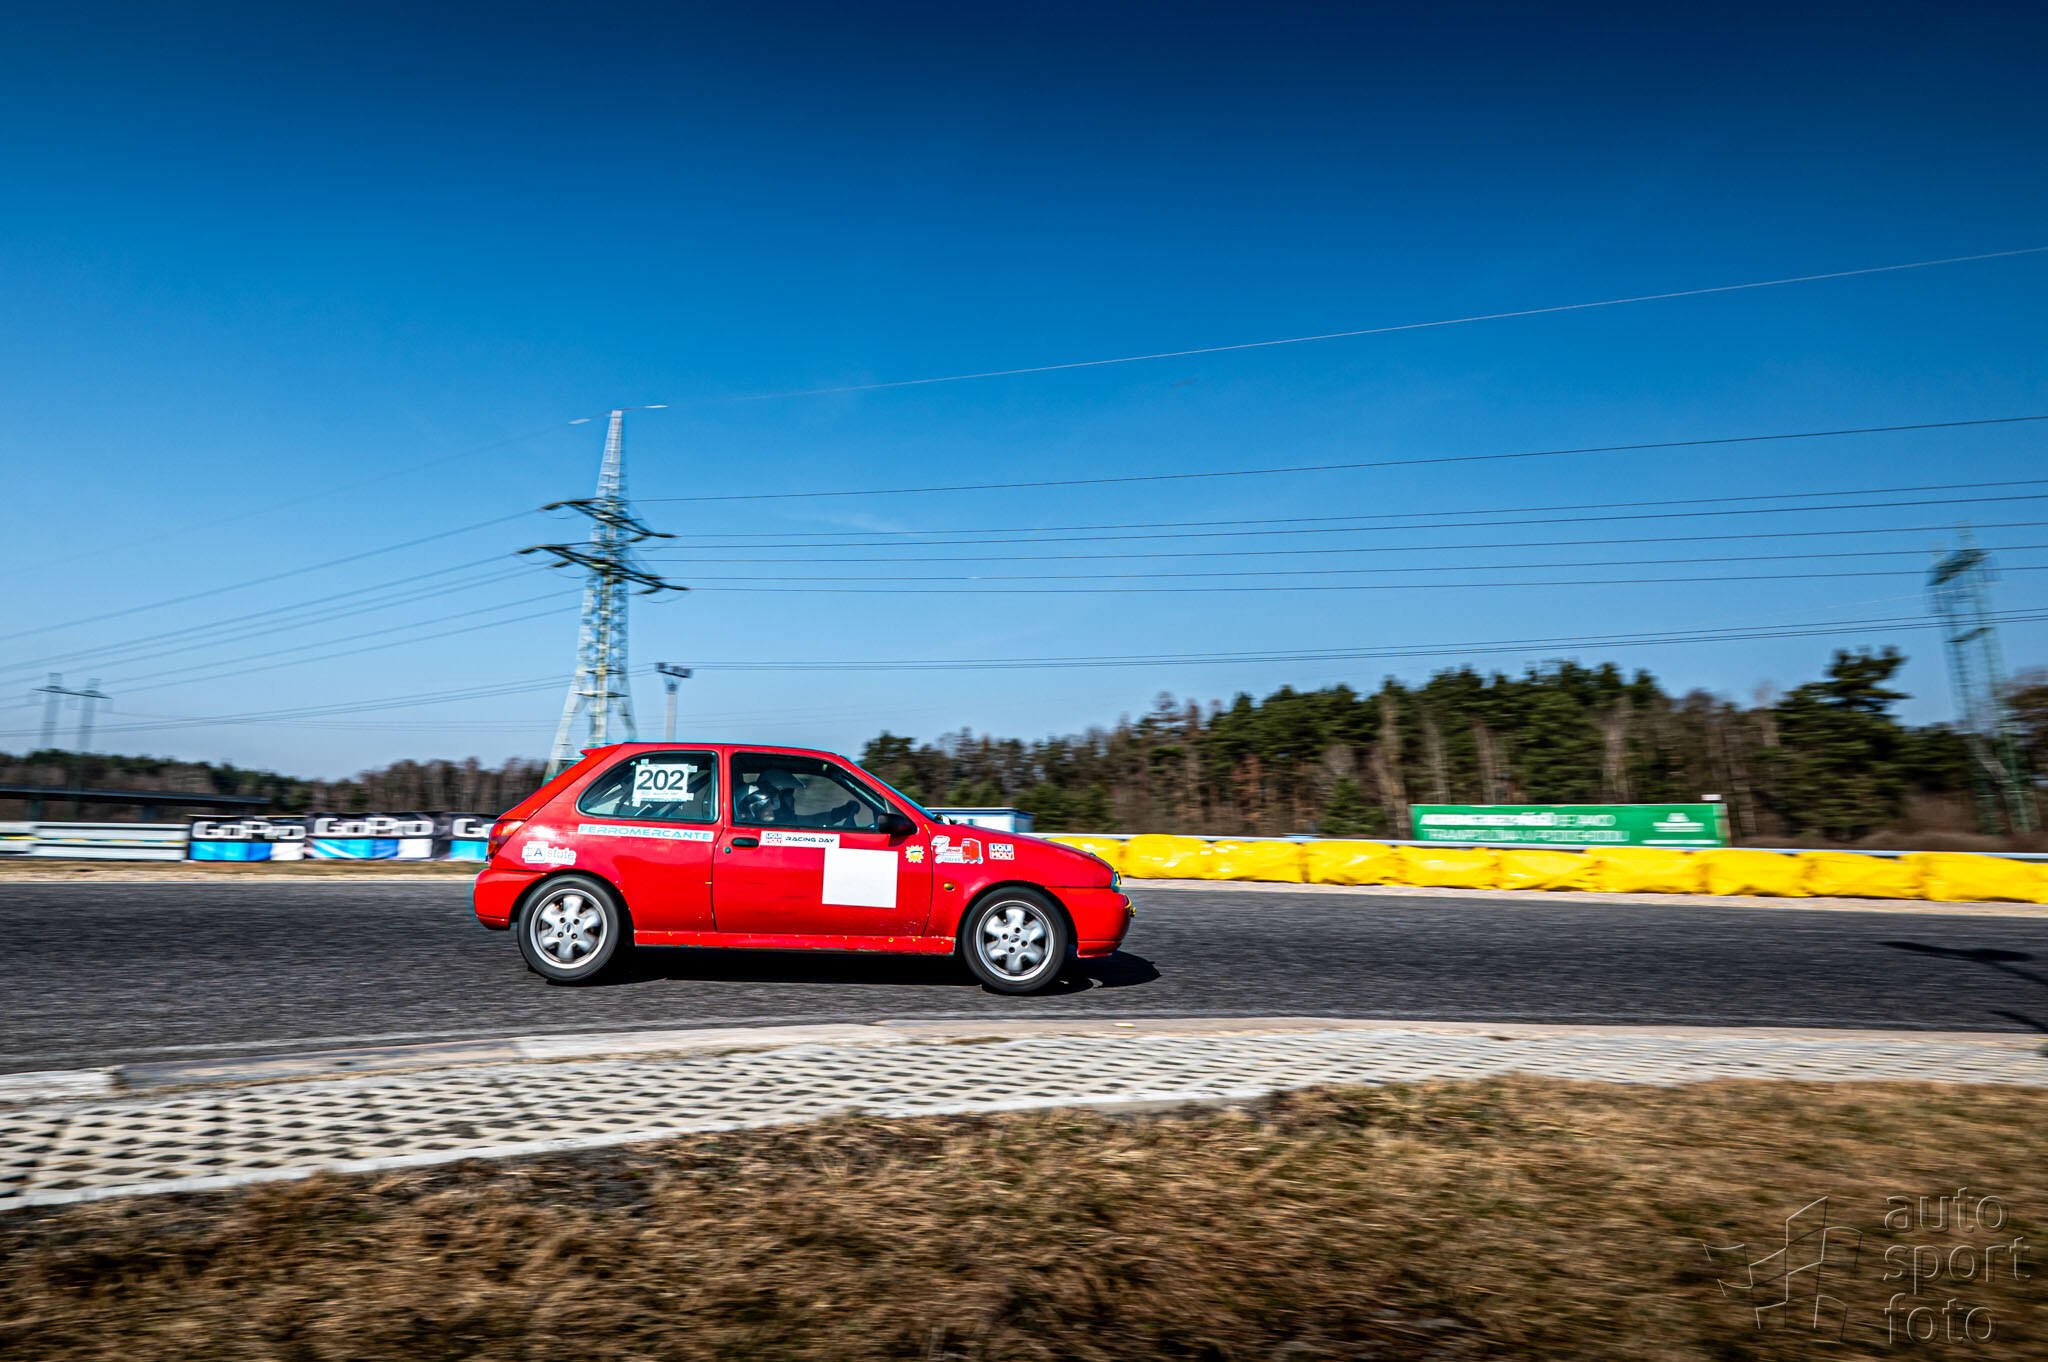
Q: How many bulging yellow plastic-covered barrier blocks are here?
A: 10